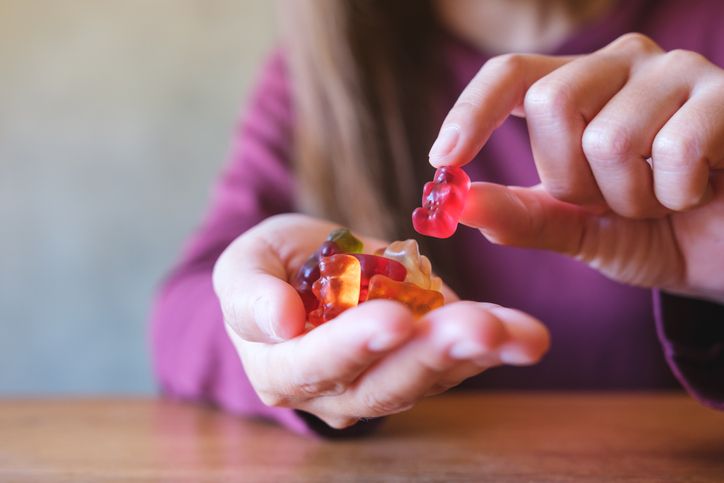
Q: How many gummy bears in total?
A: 7